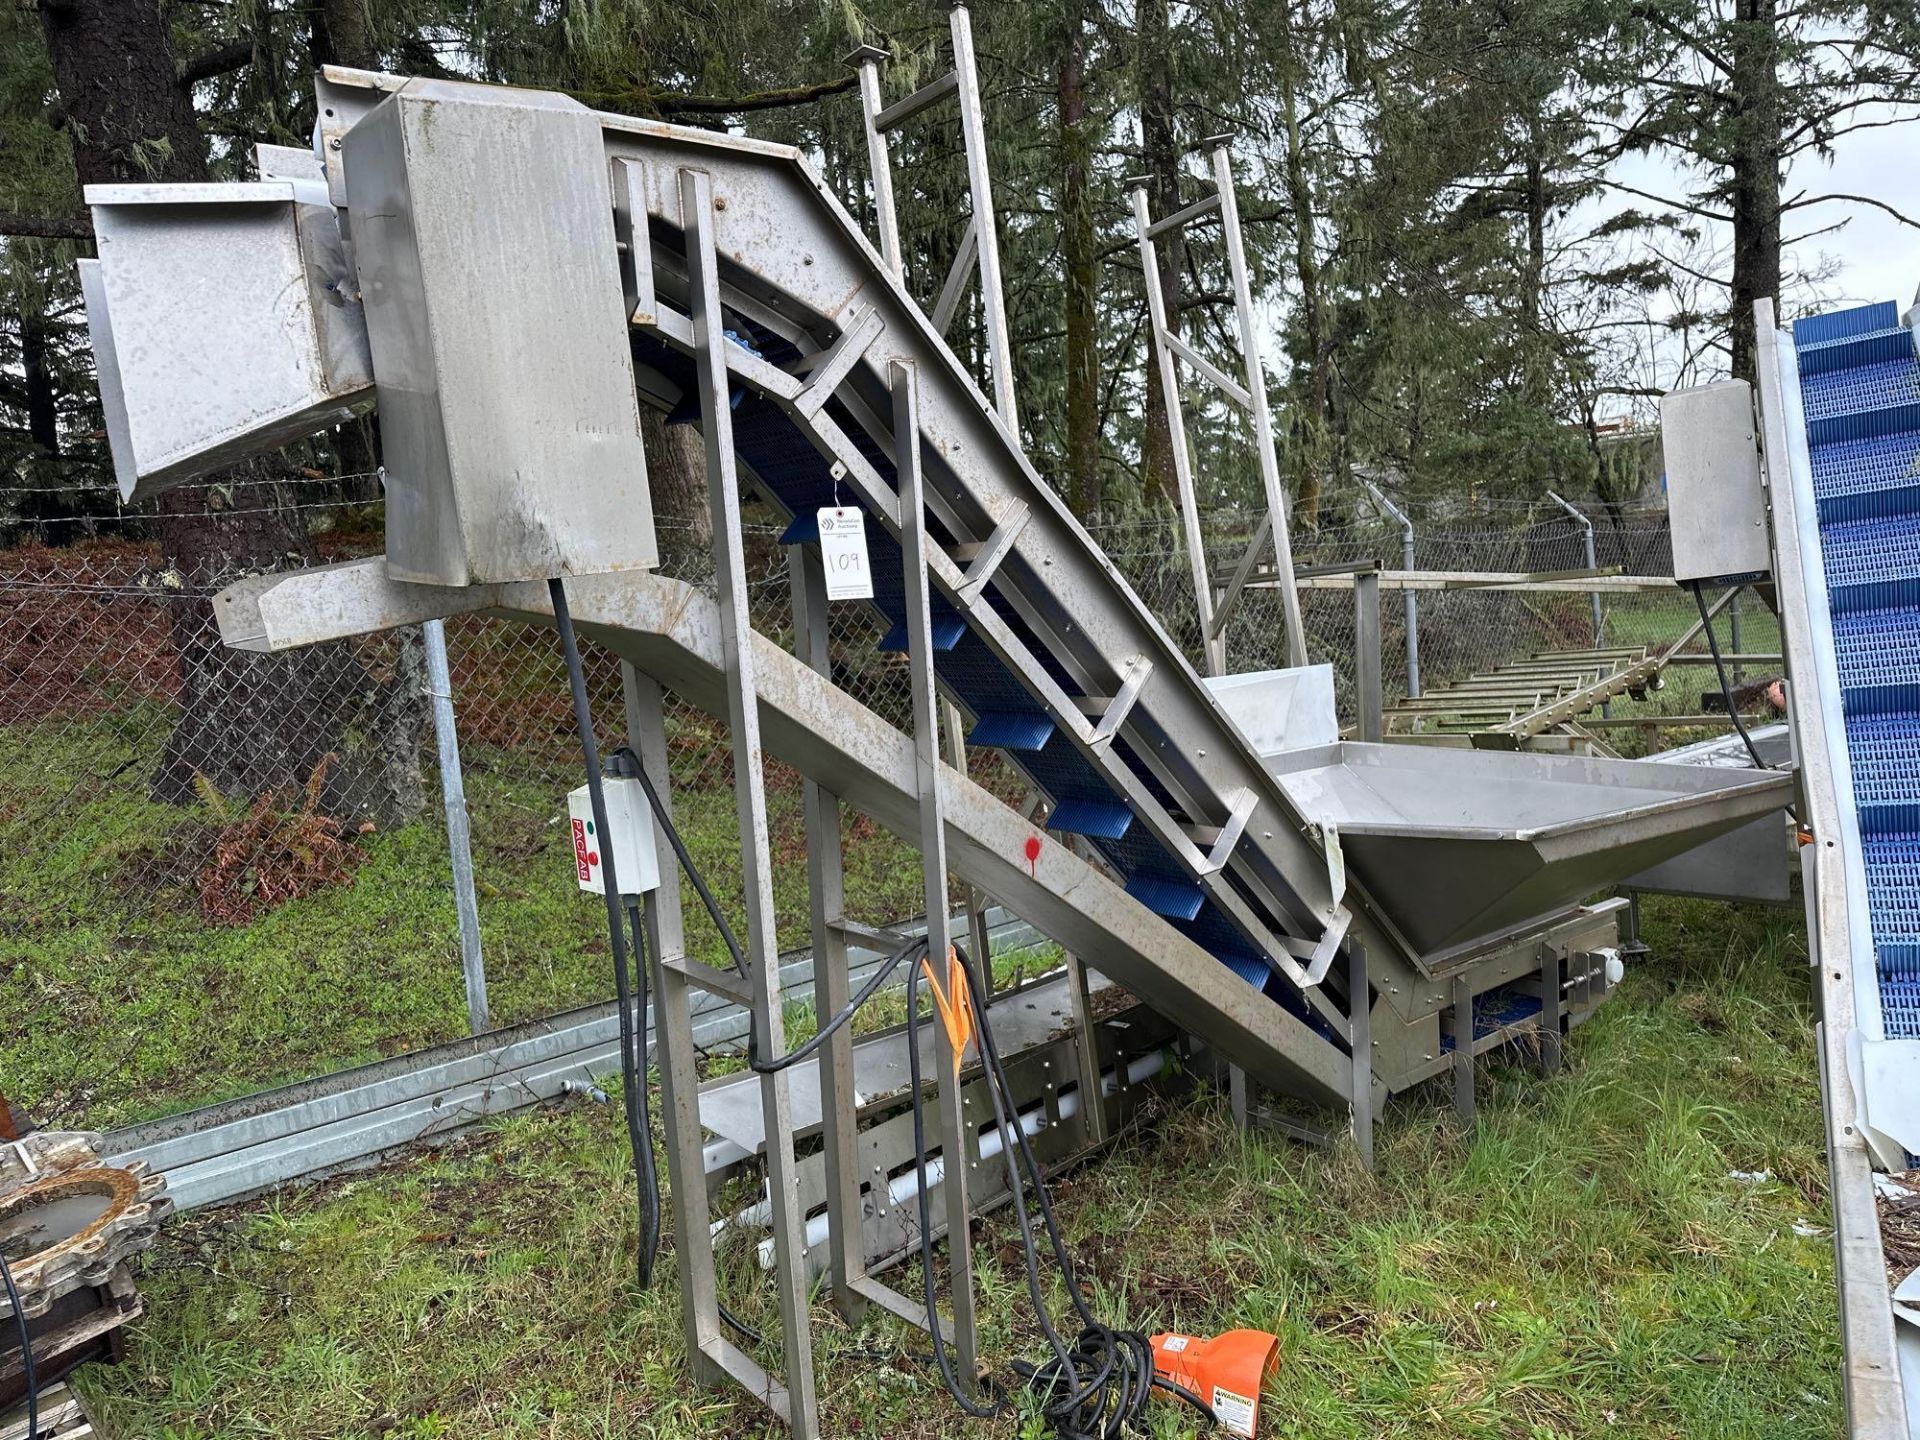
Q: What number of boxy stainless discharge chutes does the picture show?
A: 1